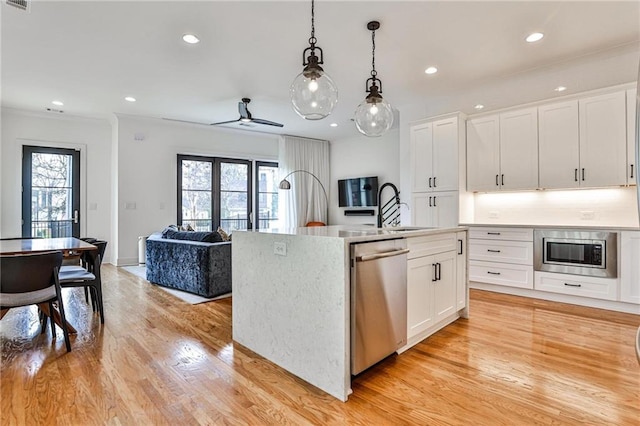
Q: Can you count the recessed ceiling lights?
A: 8